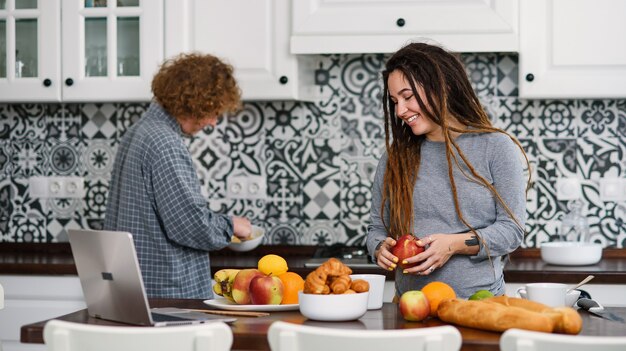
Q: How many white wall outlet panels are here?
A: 4